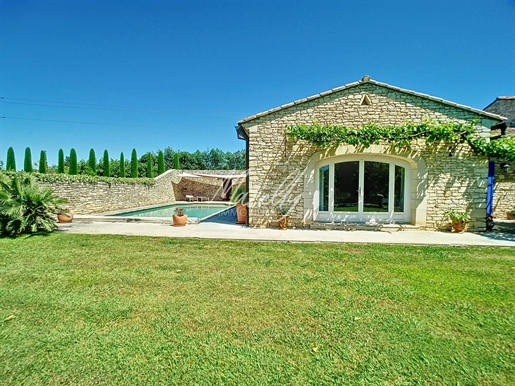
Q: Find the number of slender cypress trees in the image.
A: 12